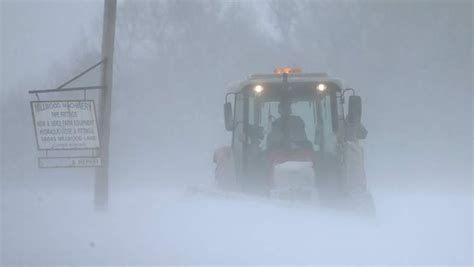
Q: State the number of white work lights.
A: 2